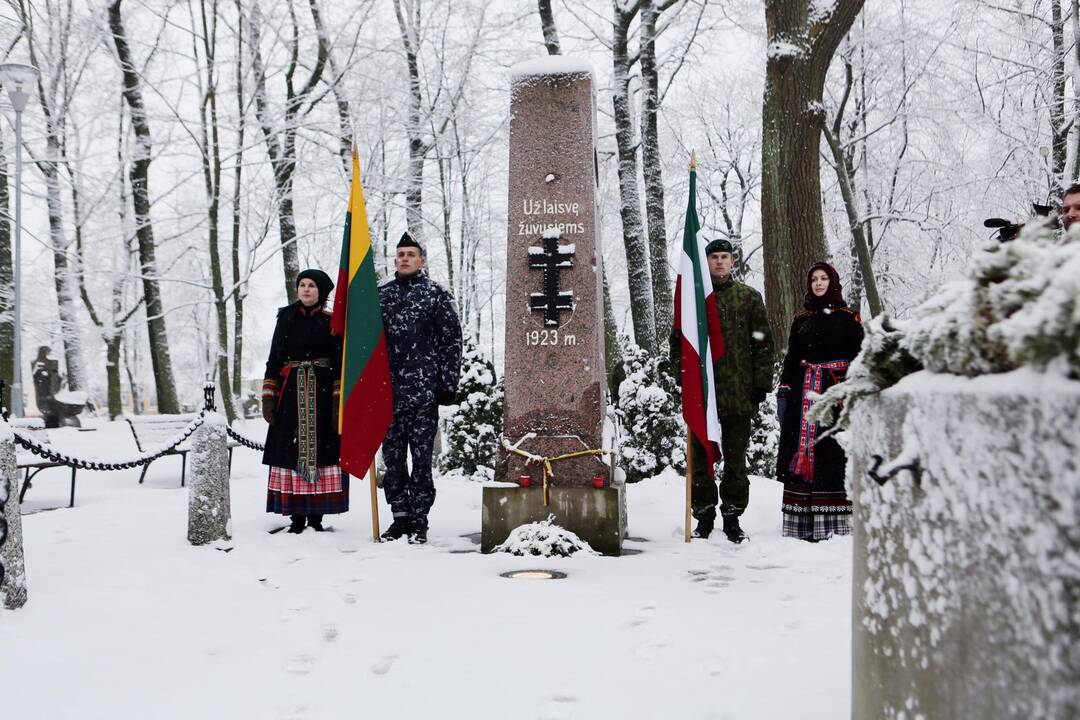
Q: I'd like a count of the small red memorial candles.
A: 2